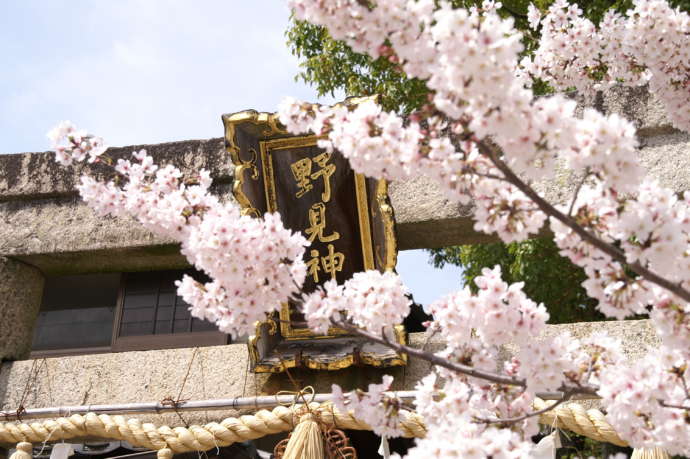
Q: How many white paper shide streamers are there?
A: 3